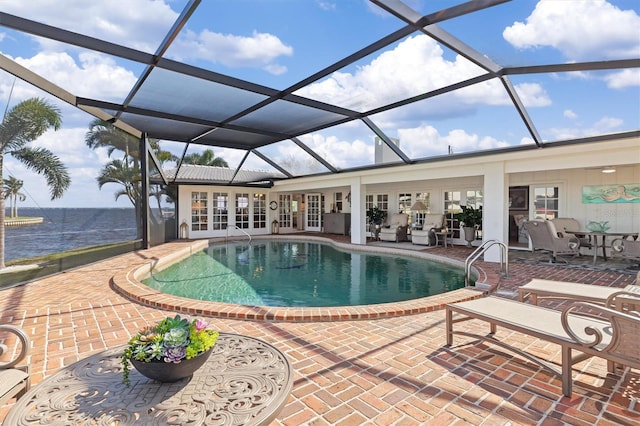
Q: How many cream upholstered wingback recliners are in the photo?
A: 2